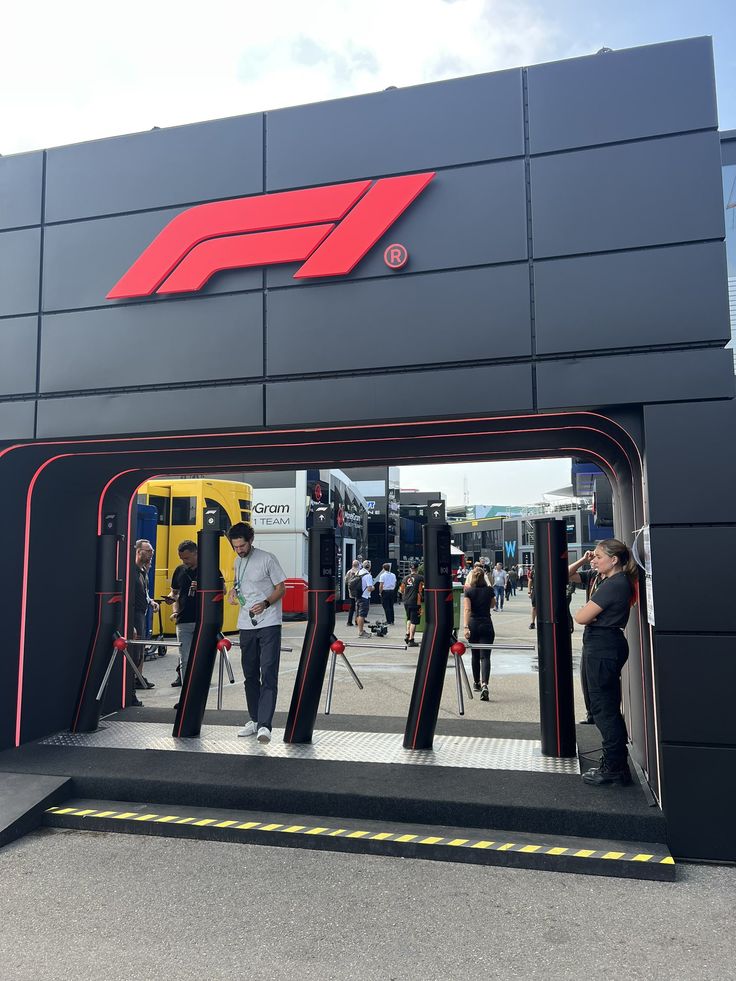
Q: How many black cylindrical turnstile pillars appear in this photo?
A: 5